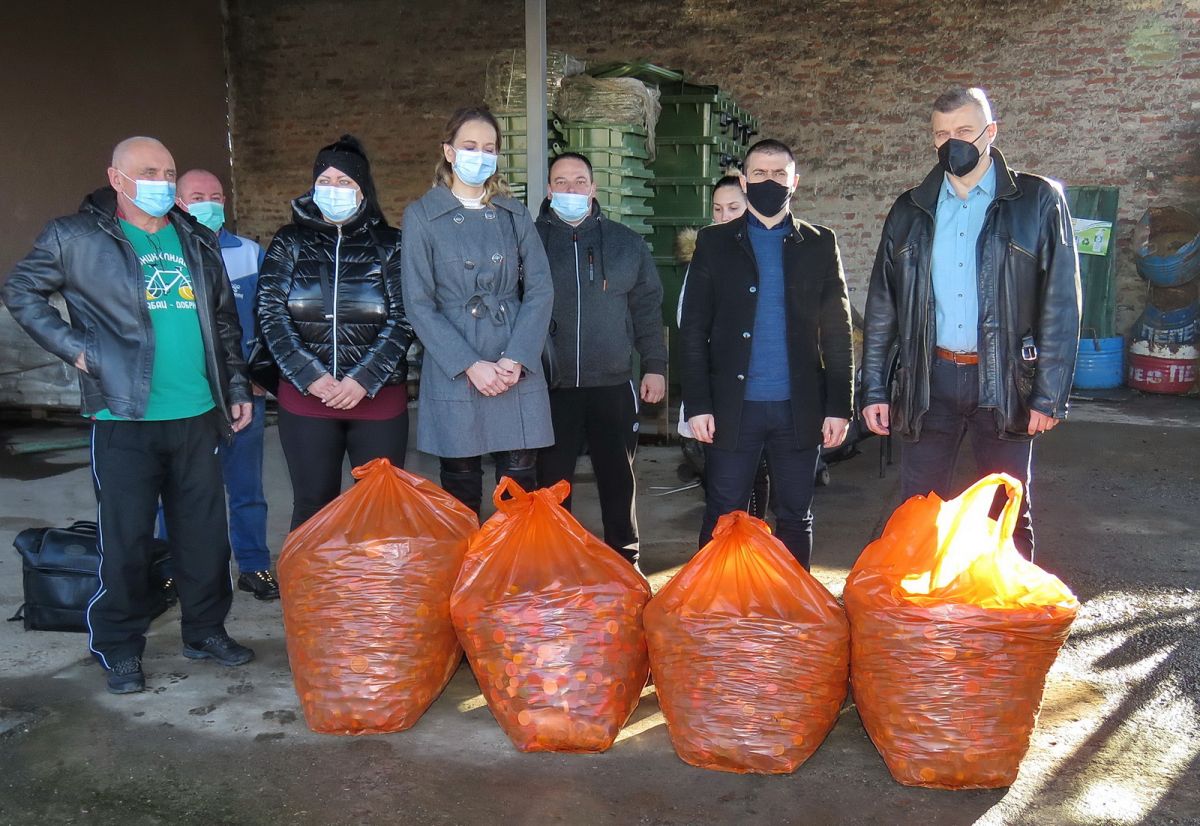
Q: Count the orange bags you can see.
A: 4